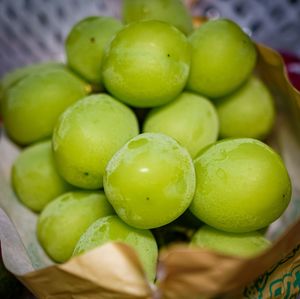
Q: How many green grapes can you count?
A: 15